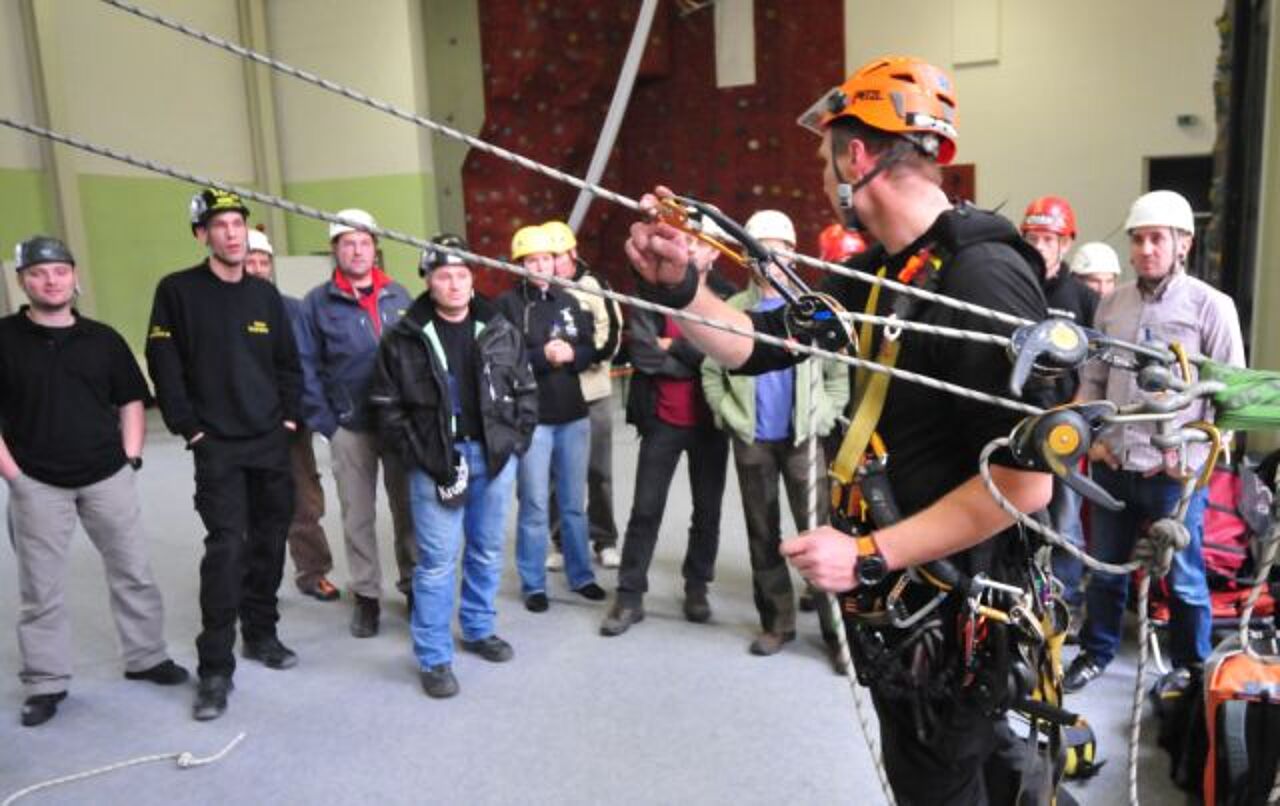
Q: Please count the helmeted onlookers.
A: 13